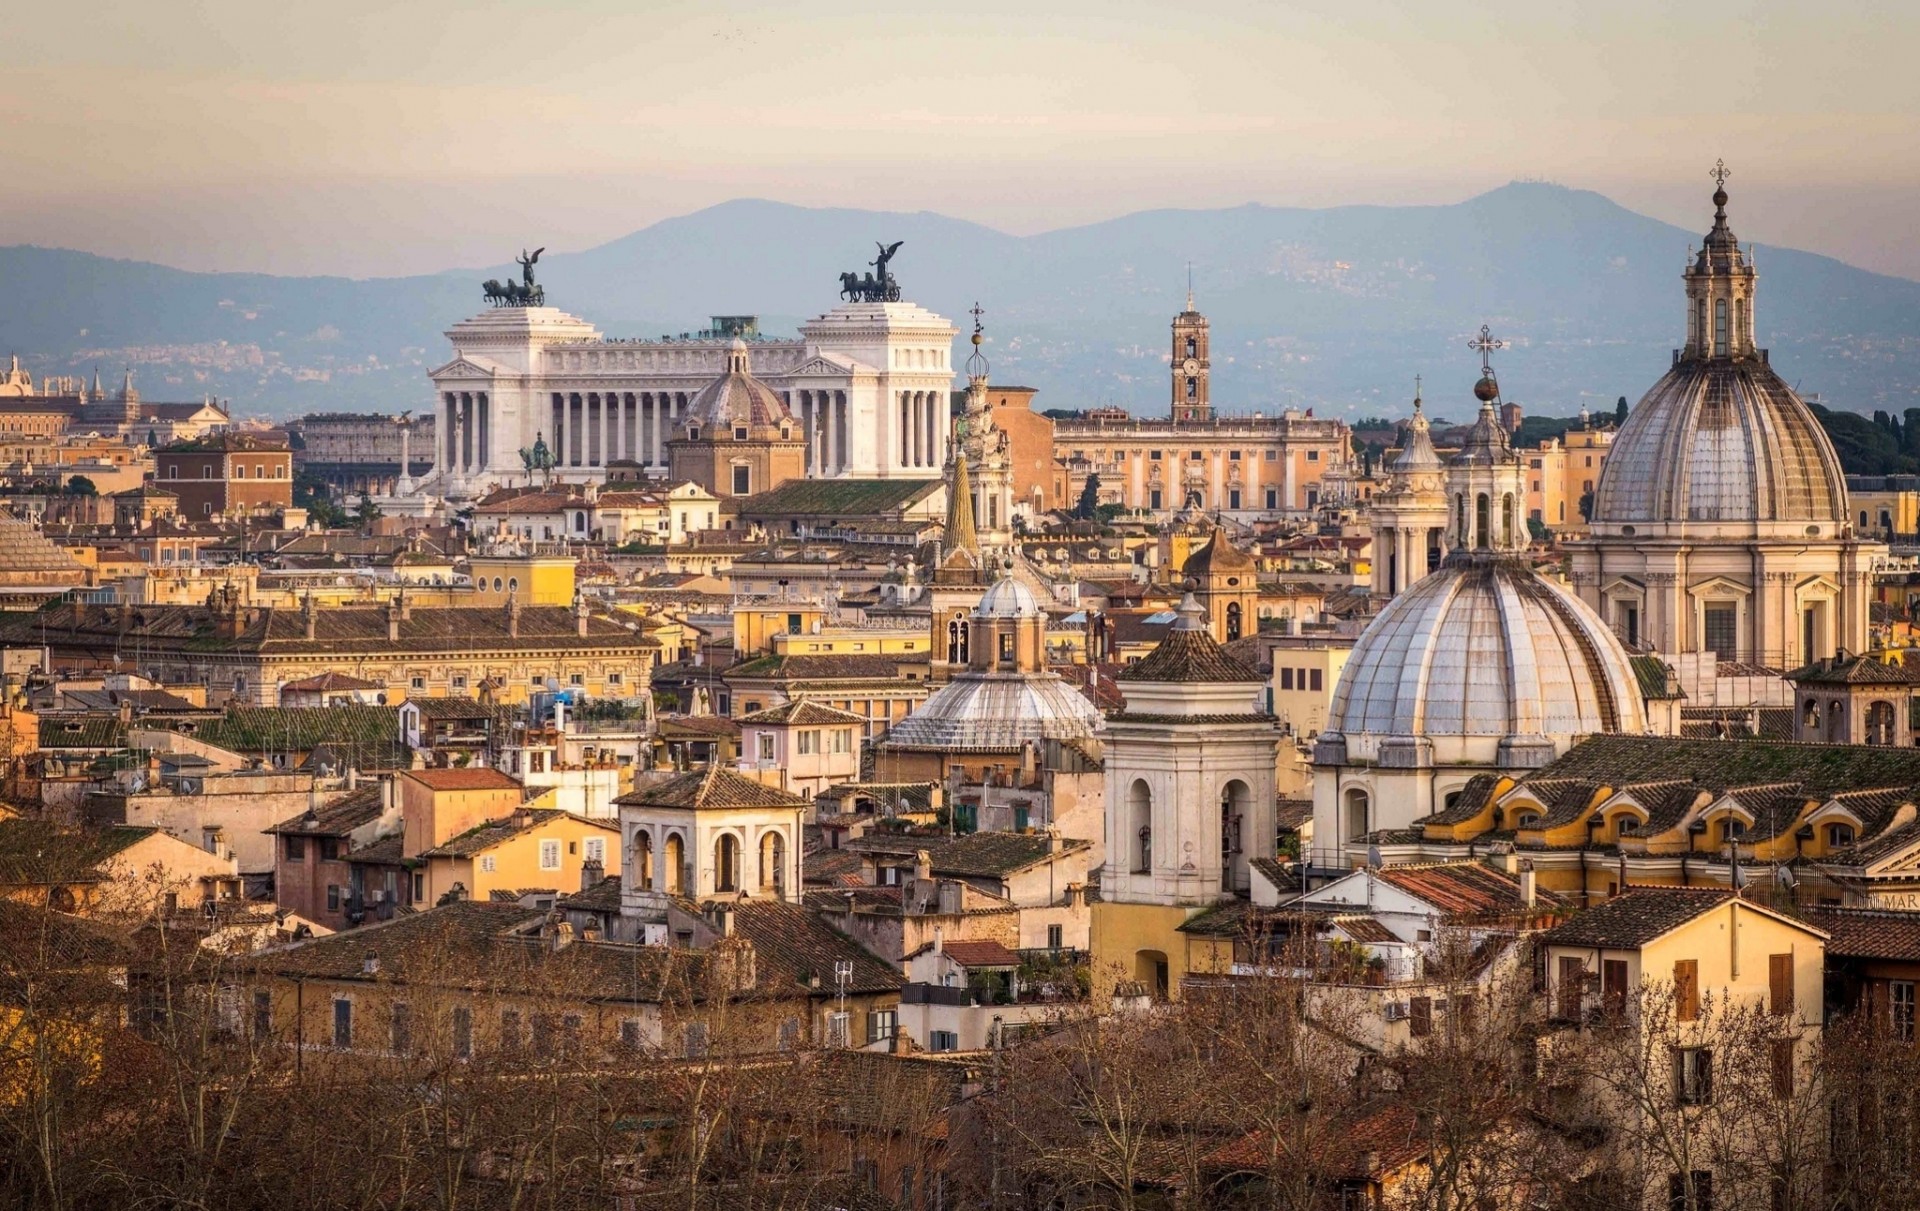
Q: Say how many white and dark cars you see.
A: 0